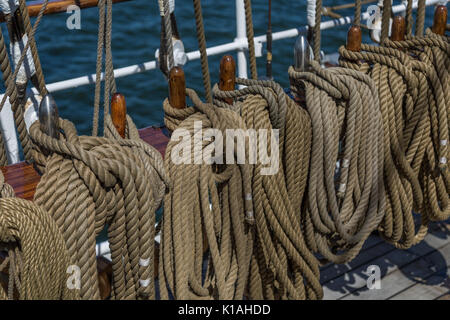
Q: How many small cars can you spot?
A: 0